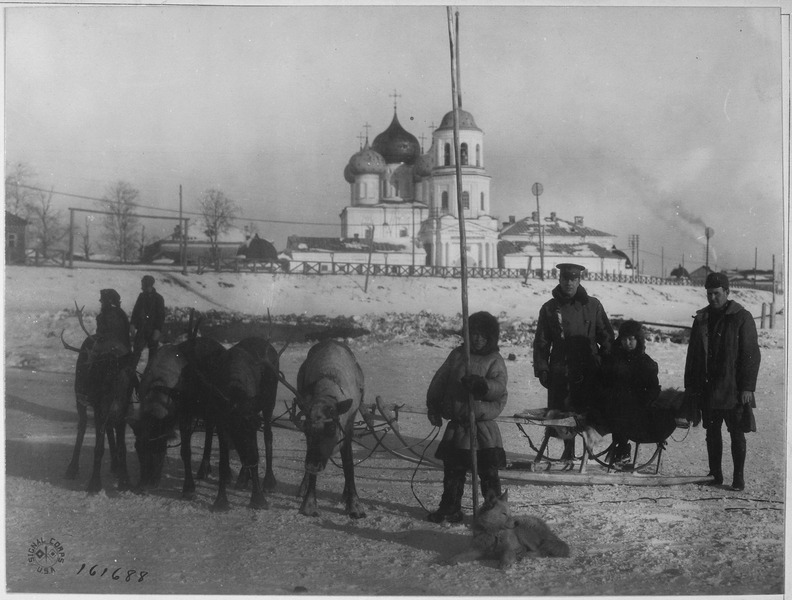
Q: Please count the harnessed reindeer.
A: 4